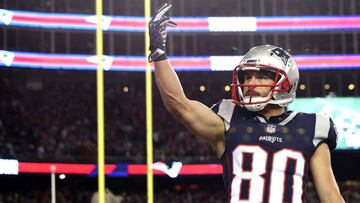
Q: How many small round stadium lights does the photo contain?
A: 6